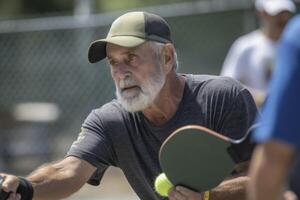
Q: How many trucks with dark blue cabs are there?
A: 0